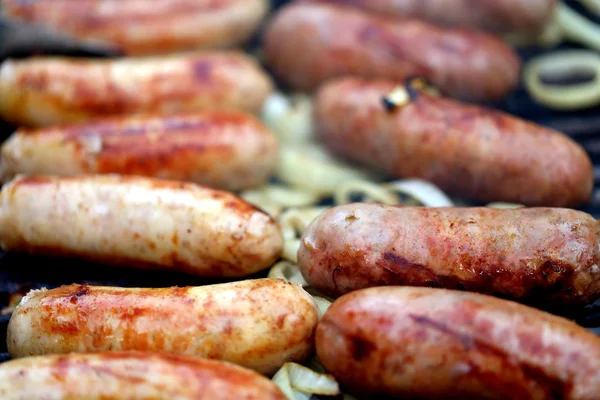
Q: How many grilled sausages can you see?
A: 11